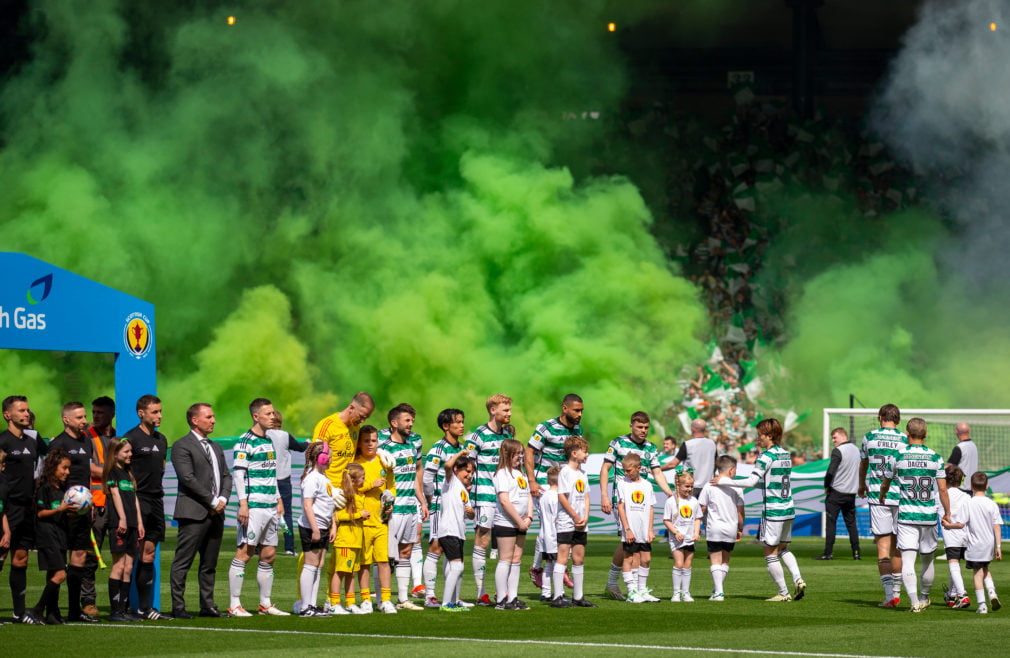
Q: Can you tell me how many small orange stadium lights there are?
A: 3